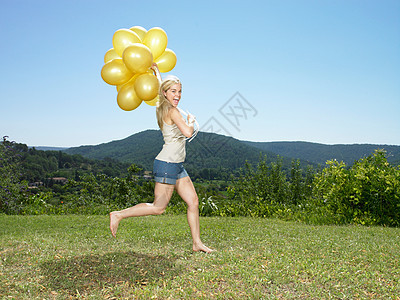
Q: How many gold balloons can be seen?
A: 11